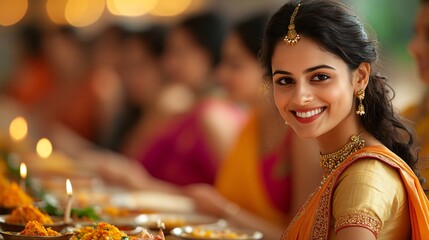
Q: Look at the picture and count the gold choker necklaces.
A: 1